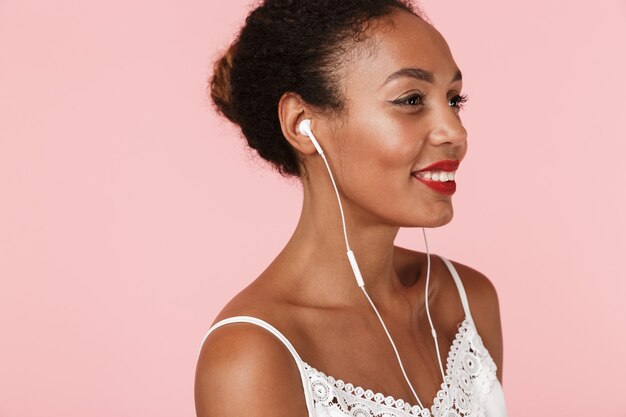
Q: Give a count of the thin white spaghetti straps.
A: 2